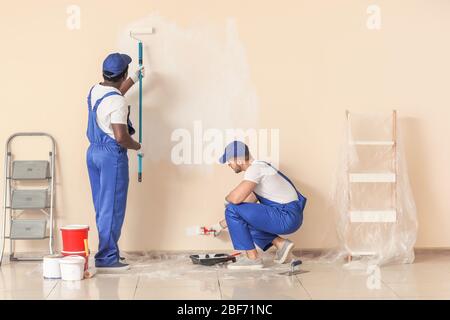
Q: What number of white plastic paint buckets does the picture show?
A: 2